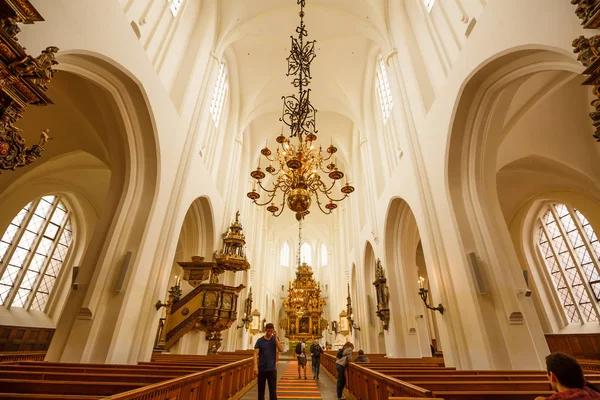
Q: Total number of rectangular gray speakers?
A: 2